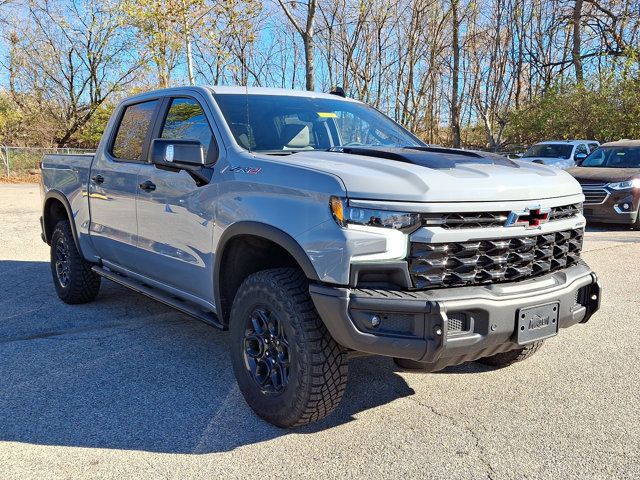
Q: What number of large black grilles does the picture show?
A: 1